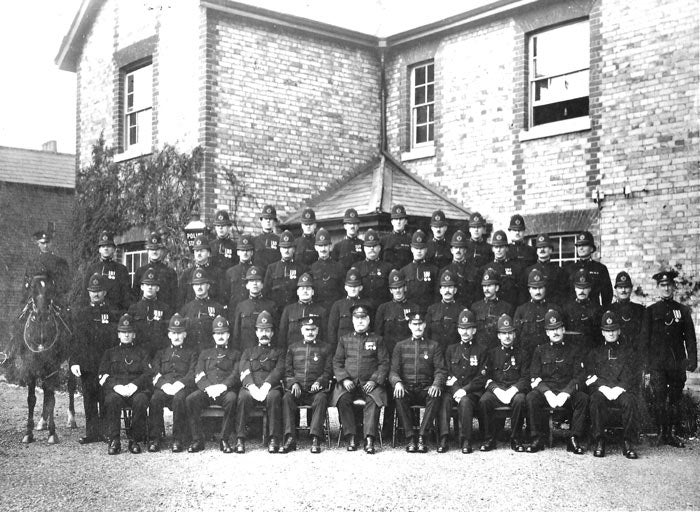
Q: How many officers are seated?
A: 11